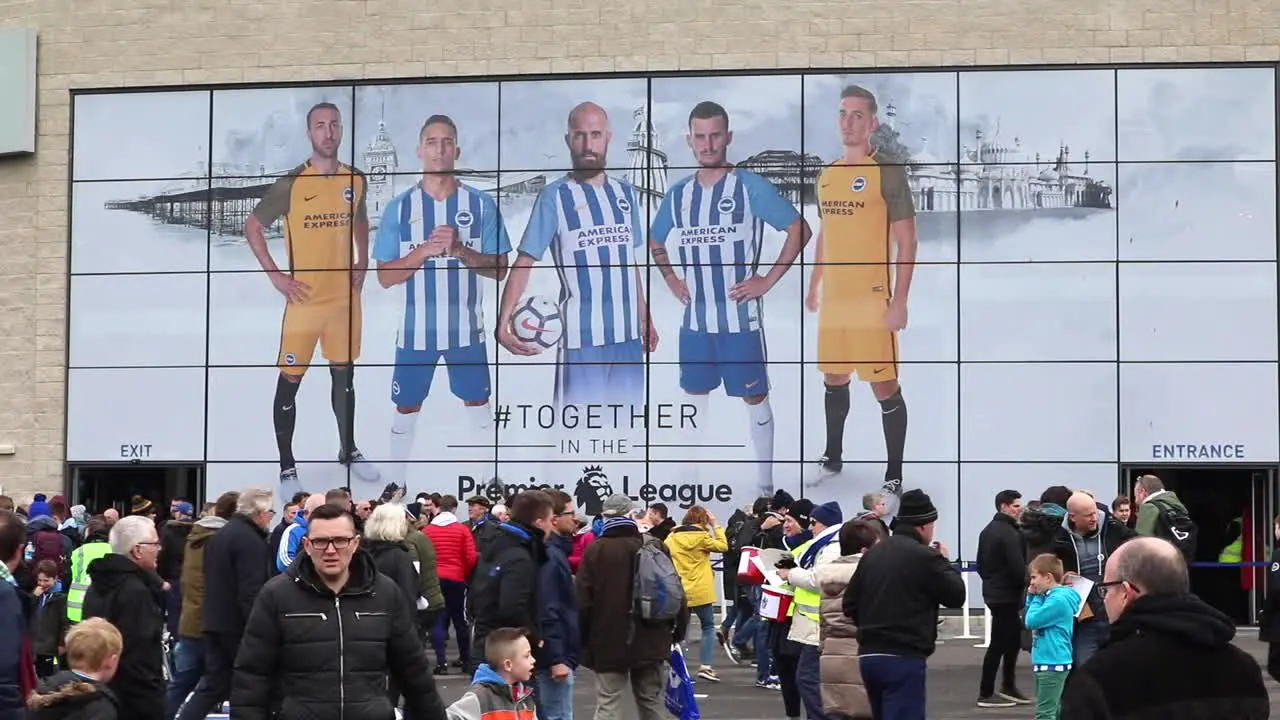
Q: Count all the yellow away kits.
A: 2